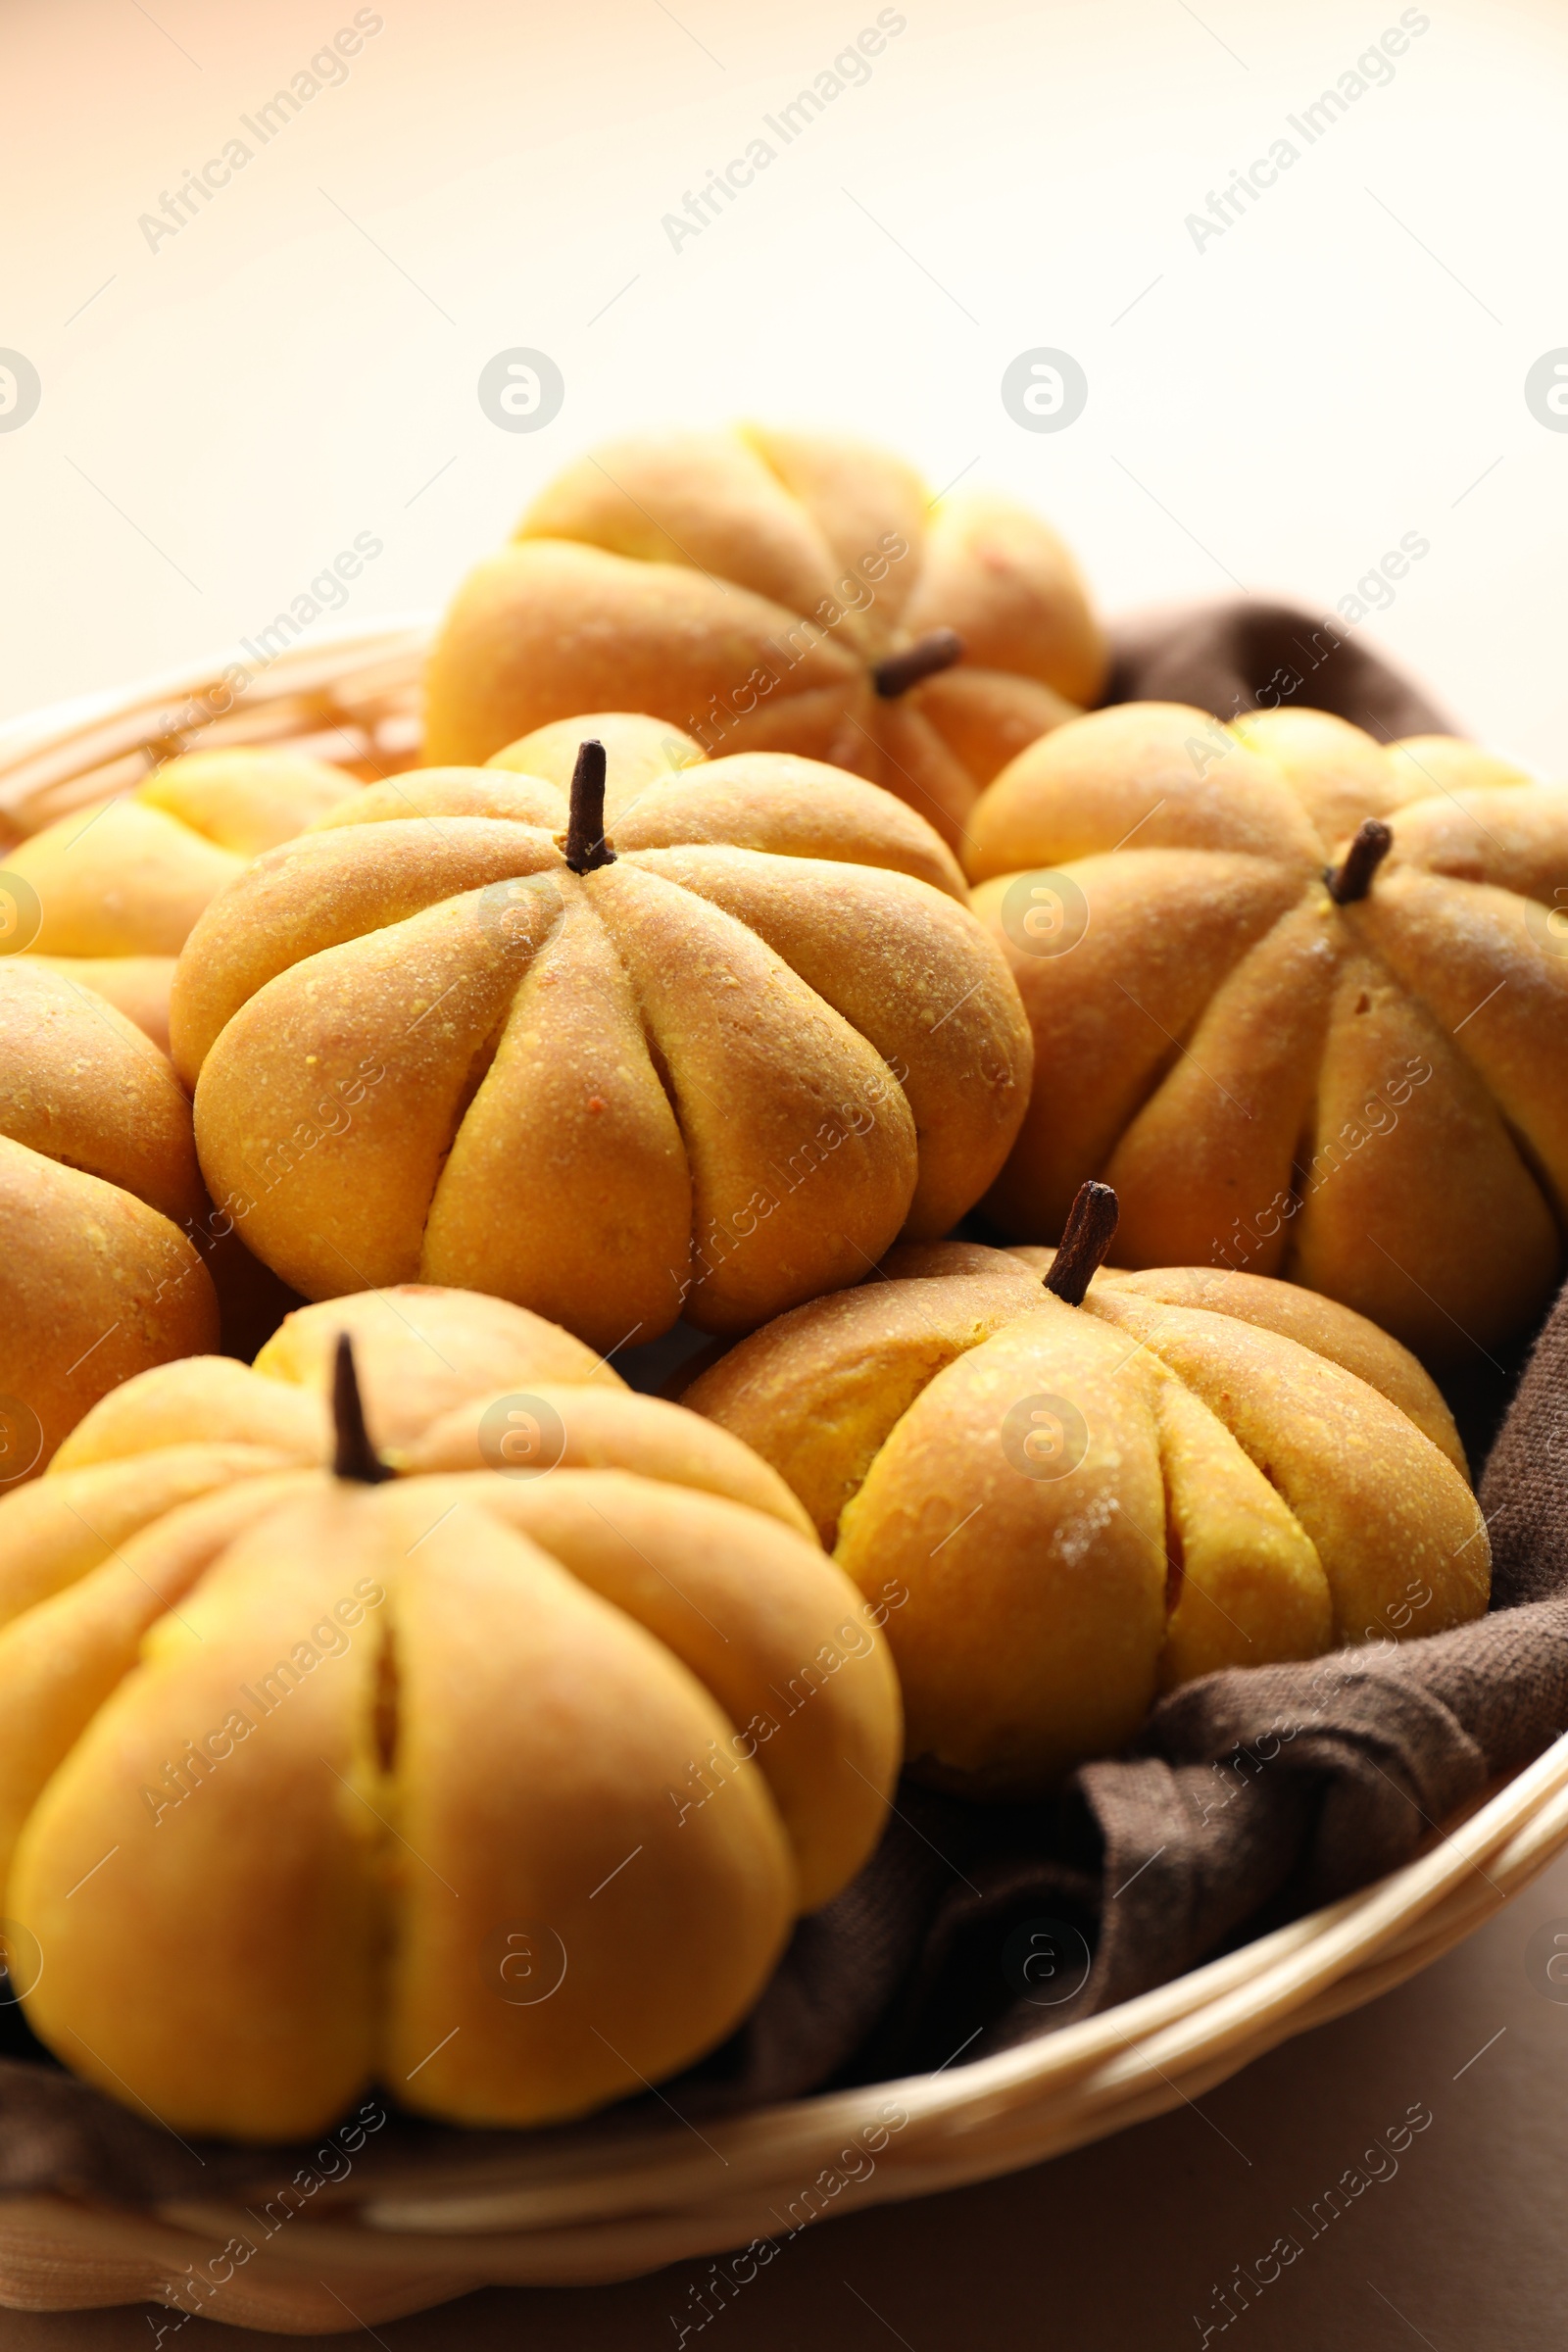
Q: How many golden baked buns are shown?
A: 7